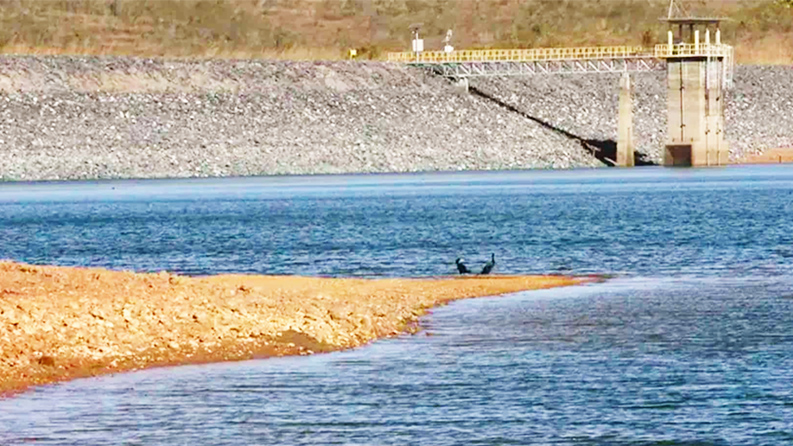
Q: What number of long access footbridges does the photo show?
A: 1